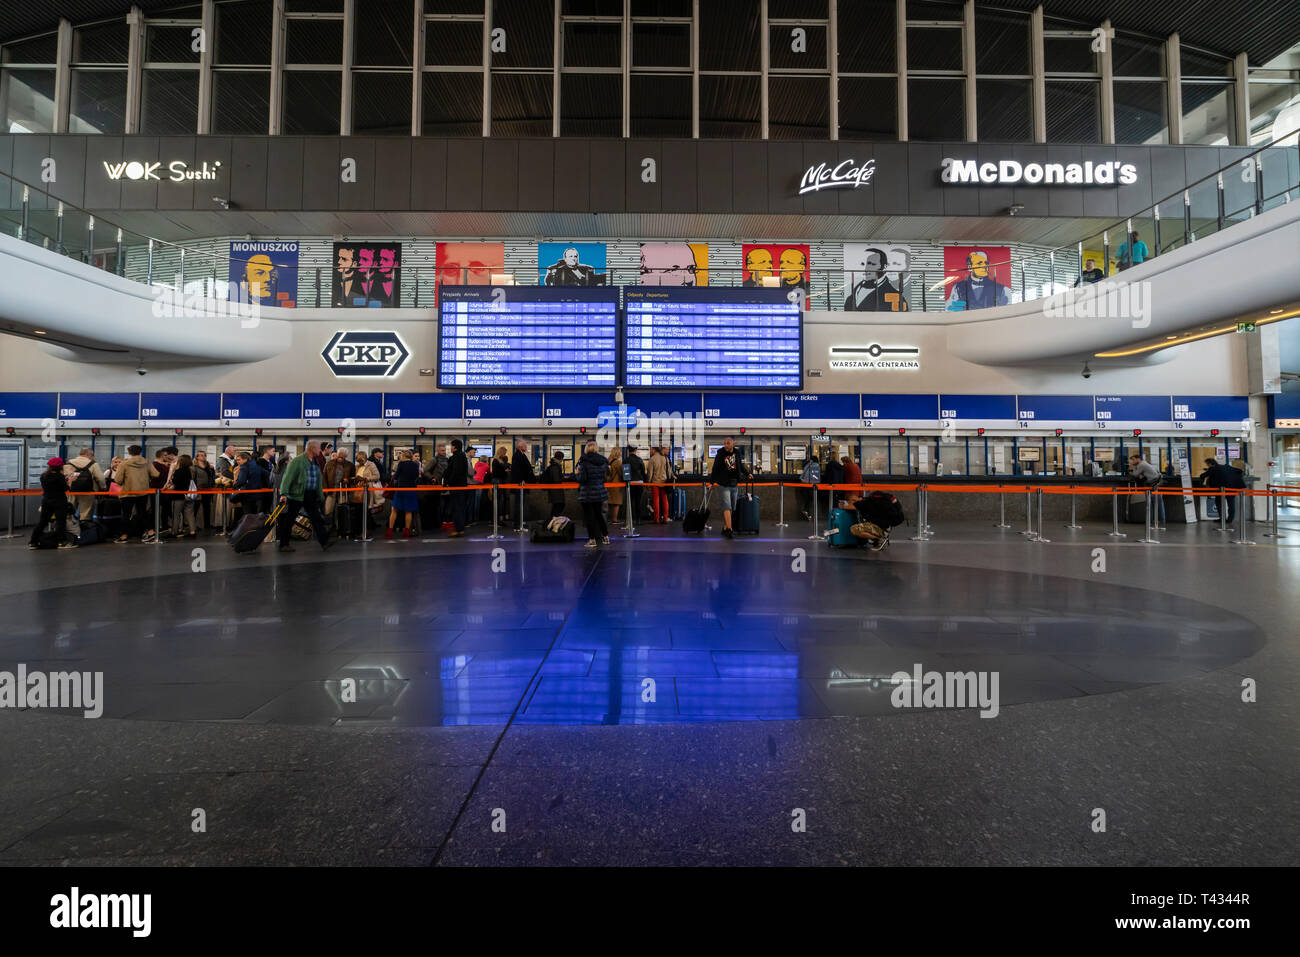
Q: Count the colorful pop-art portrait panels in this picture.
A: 8